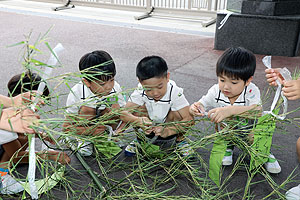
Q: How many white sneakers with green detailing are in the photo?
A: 2